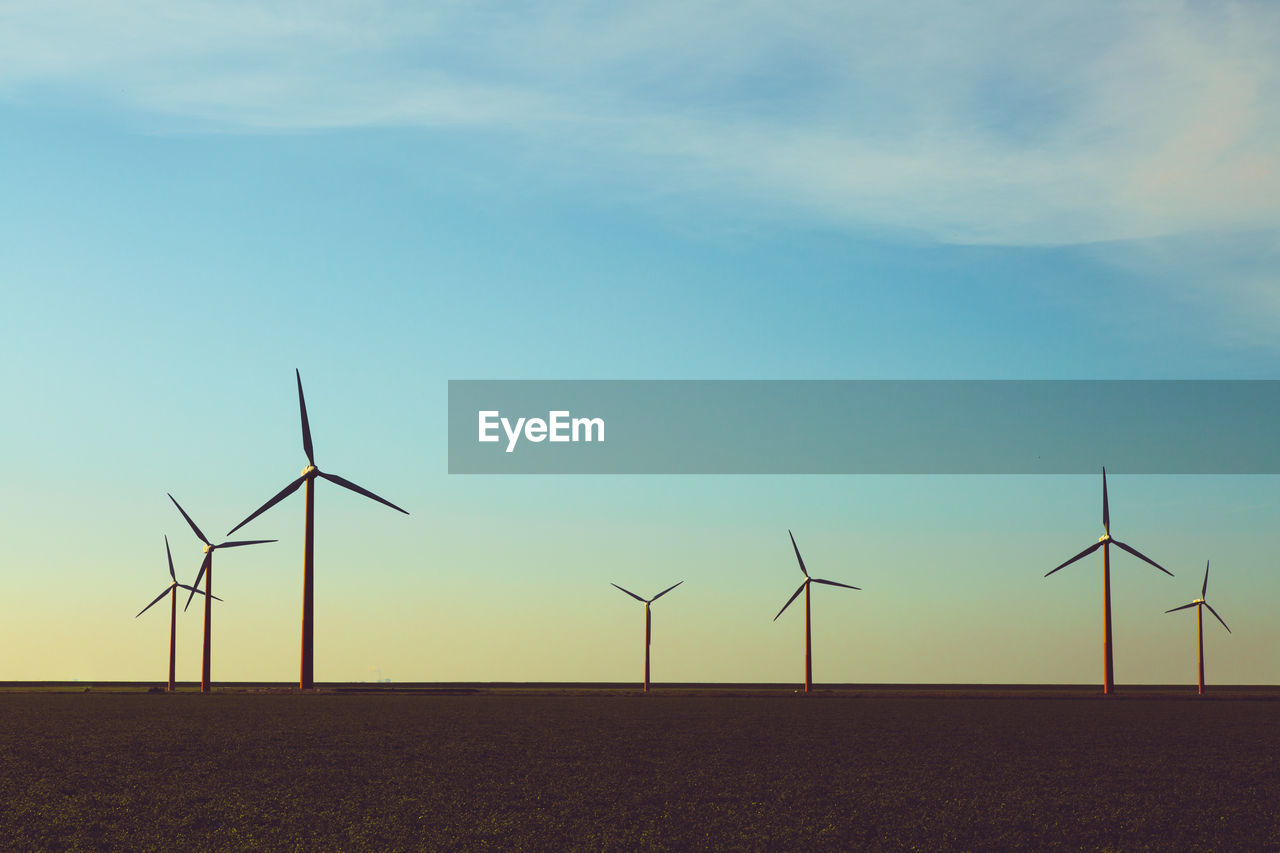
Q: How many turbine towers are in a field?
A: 7